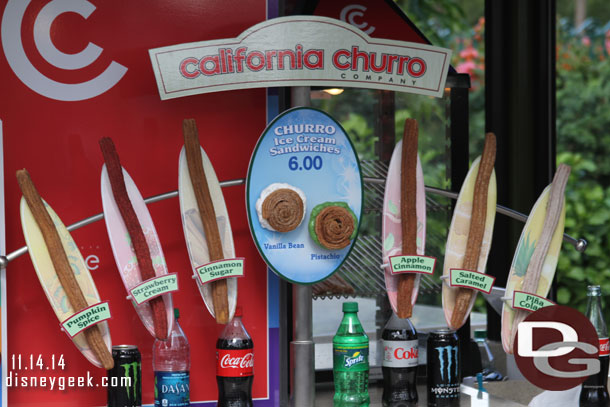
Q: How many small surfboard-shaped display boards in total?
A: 6